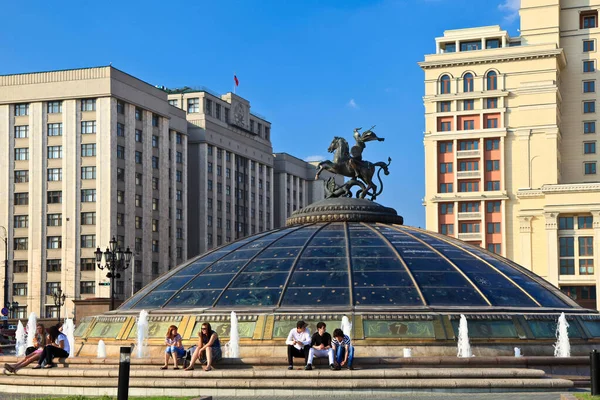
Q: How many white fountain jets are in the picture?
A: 11